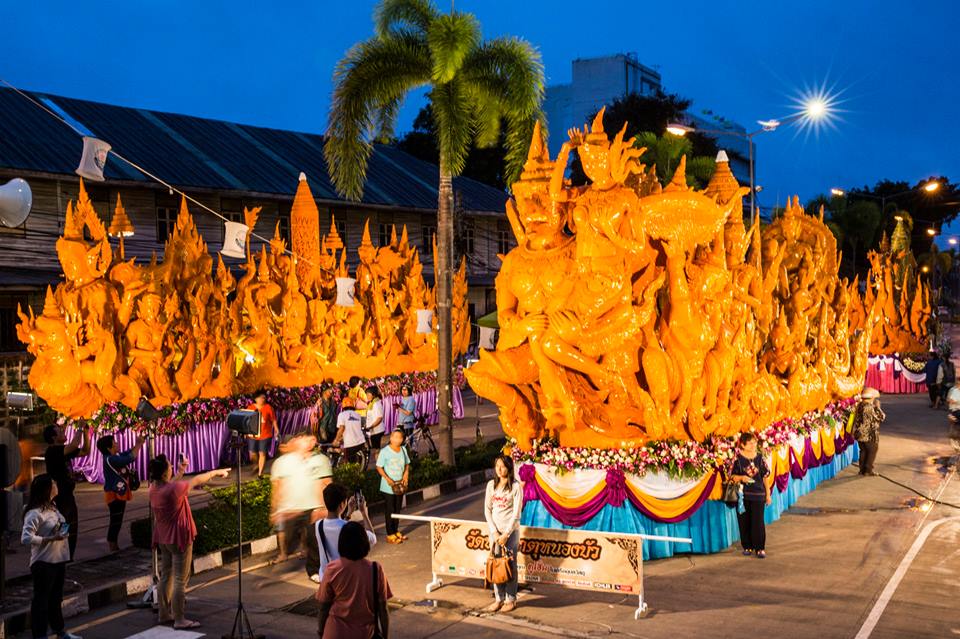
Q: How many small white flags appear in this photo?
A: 5